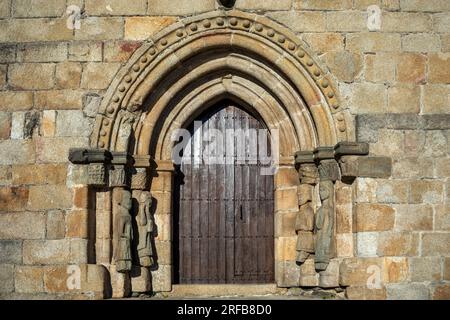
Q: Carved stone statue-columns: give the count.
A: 4